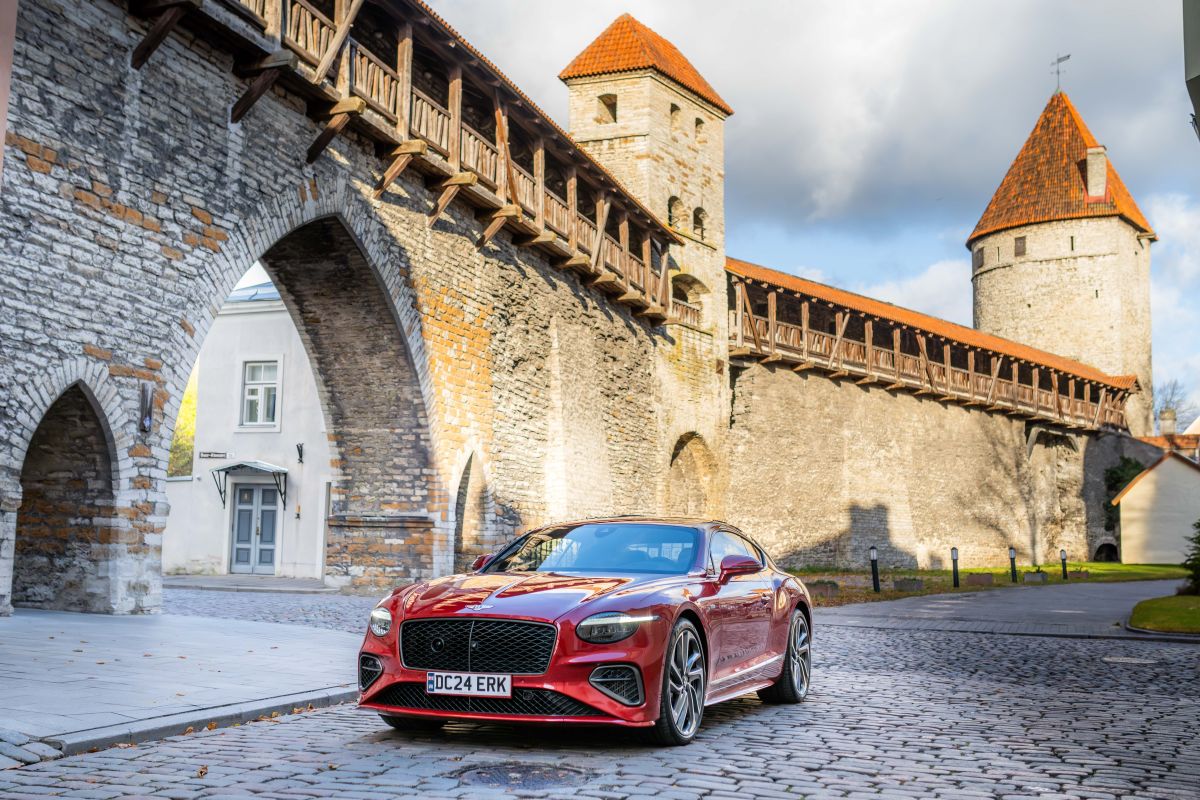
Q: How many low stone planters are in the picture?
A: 5